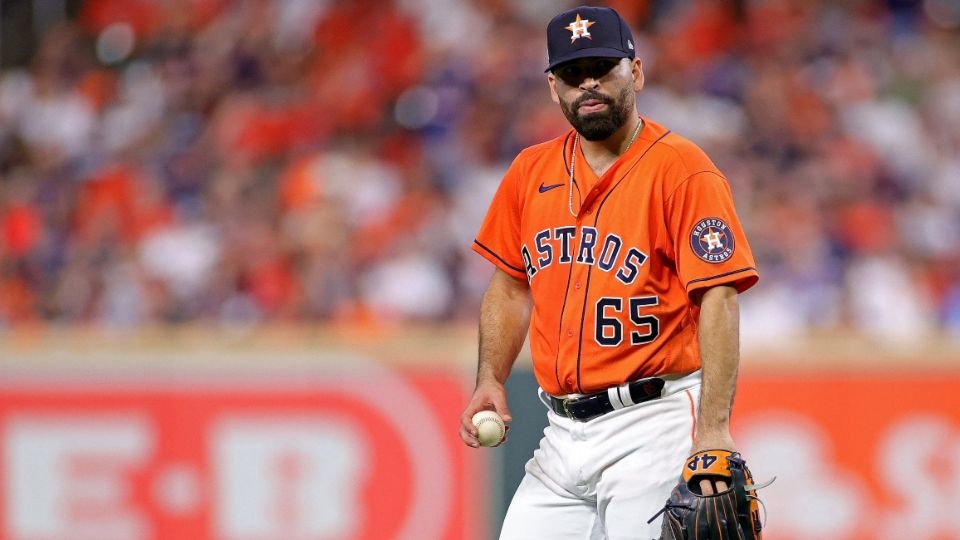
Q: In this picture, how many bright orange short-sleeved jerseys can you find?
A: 1